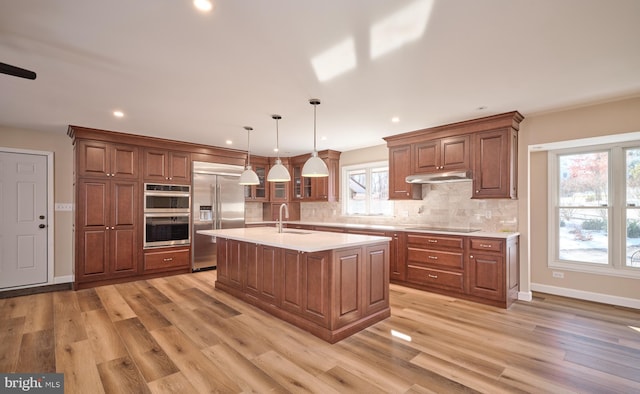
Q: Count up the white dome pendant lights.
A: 3